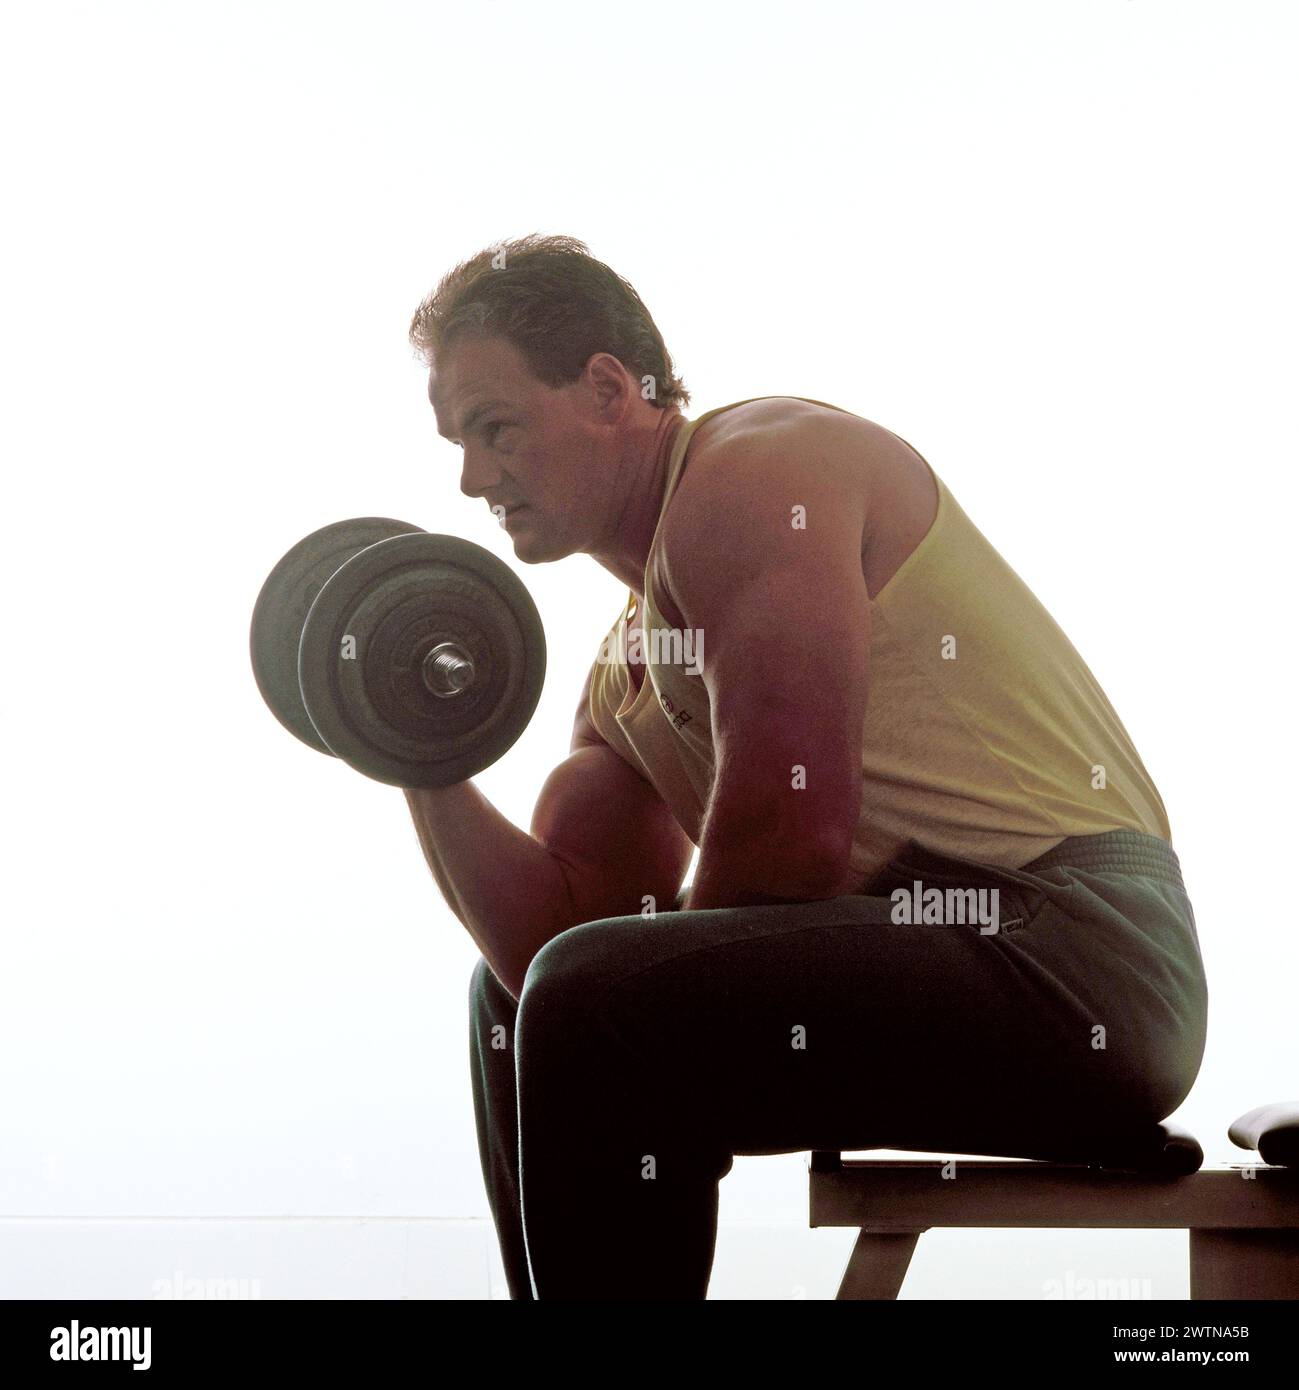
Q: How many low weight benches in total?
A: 1